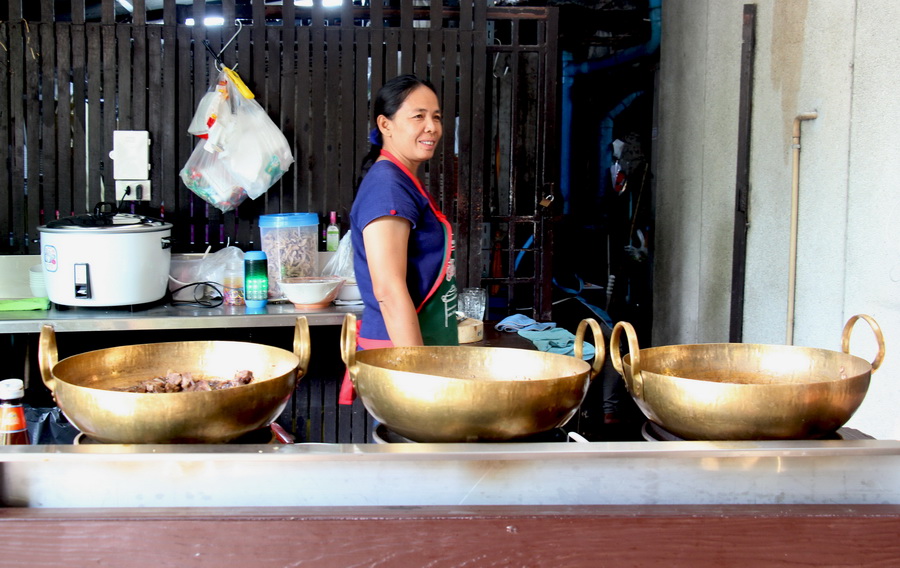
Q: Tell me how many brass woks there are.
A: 3